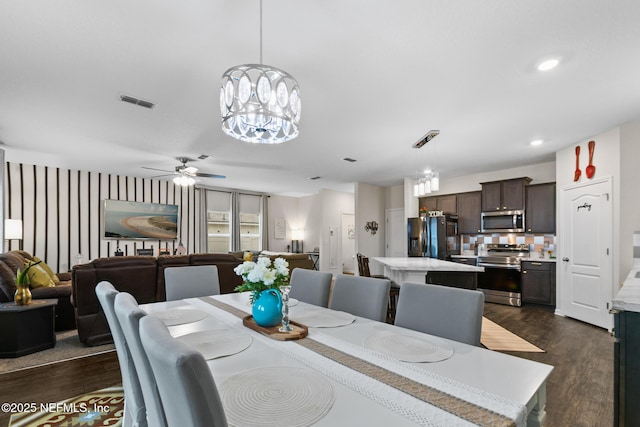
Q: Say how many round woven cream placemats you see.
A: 6